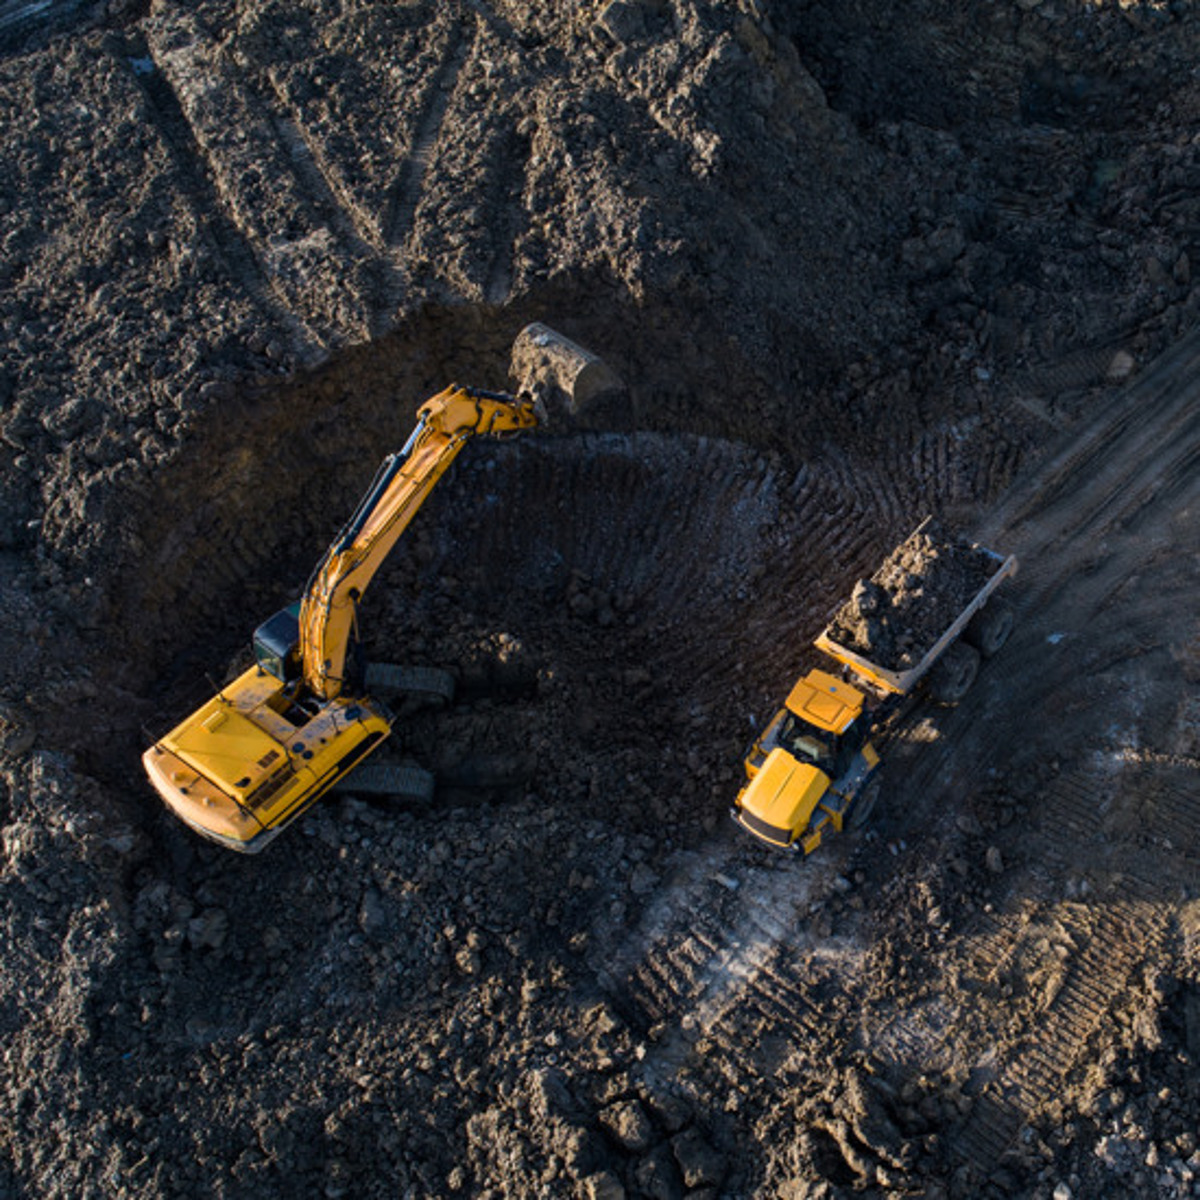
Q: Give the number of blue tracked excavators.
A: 0